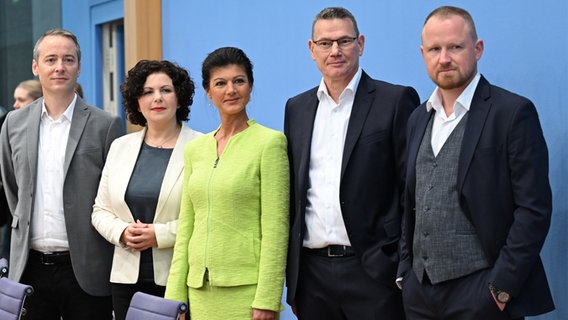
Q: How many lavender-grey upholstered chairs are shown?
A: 3